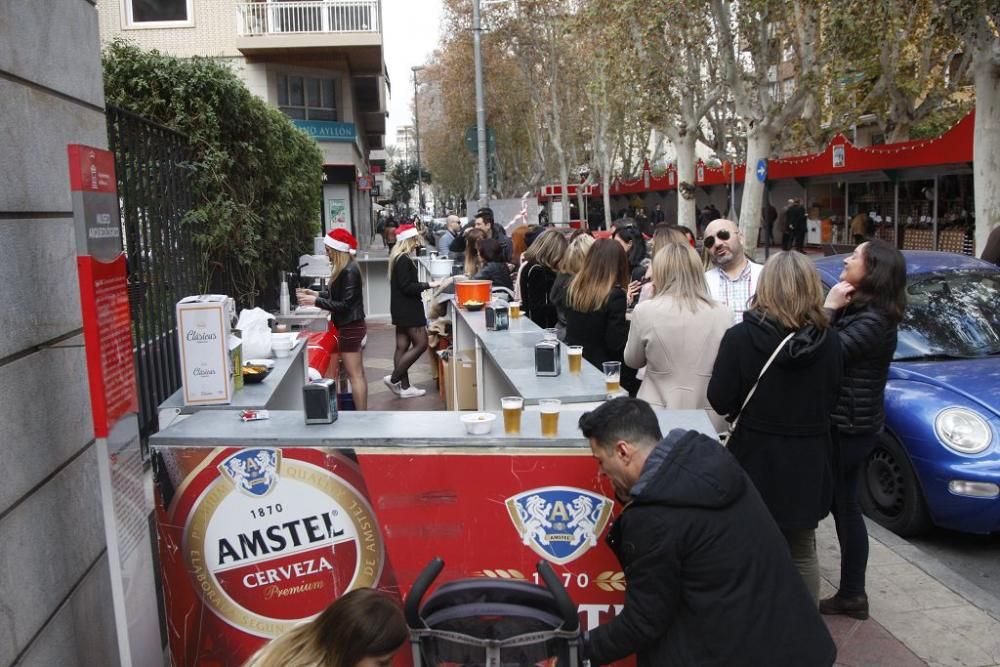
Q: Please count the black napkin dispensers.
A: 3